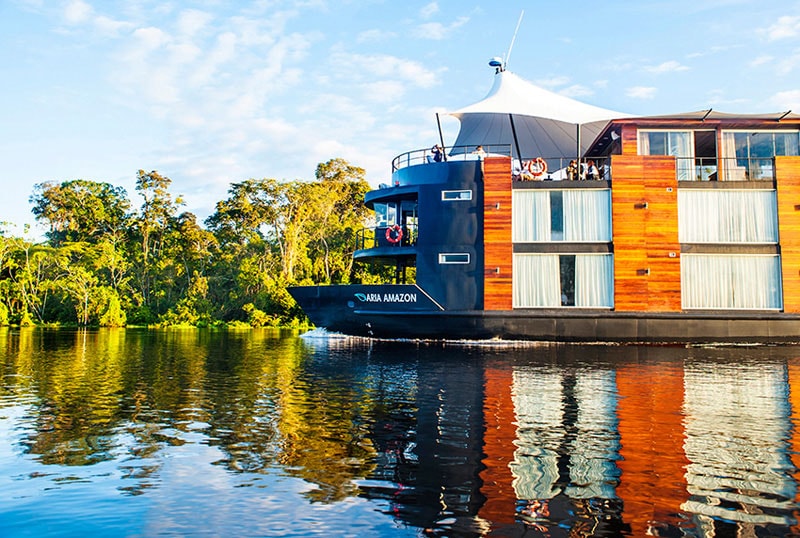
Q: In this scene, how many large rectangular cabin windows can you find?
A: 4